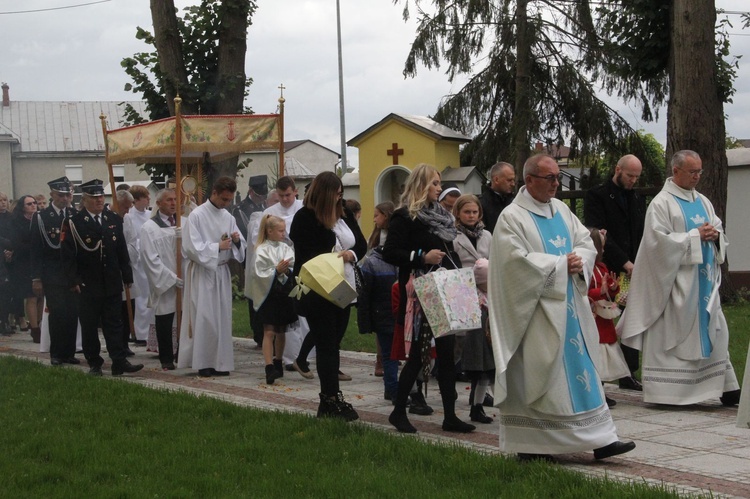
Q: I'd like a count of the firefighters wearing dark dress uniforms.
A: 3